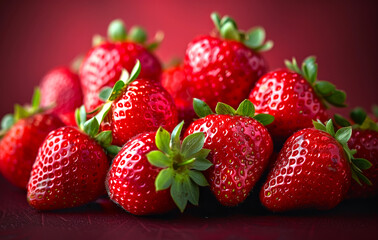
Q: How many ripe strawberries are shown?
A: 12